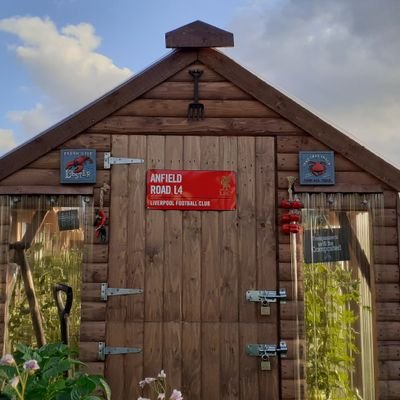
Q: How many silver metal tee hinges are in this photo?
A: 3